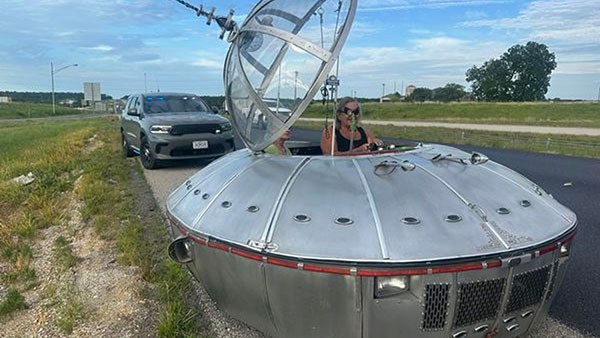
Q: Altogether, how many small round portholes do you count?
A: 12